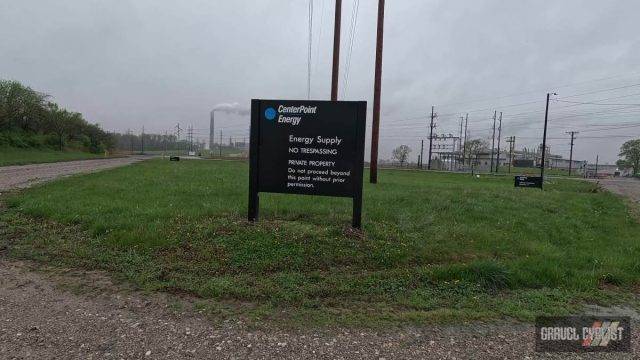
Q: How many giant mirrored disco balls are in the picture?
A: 0